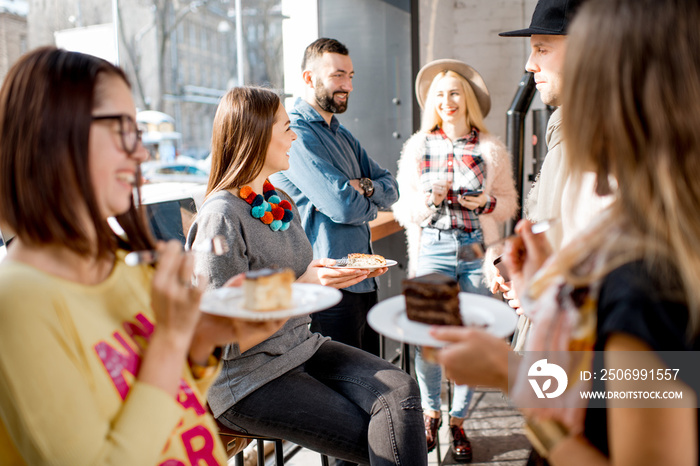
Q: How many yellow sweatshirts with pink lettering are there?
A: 1